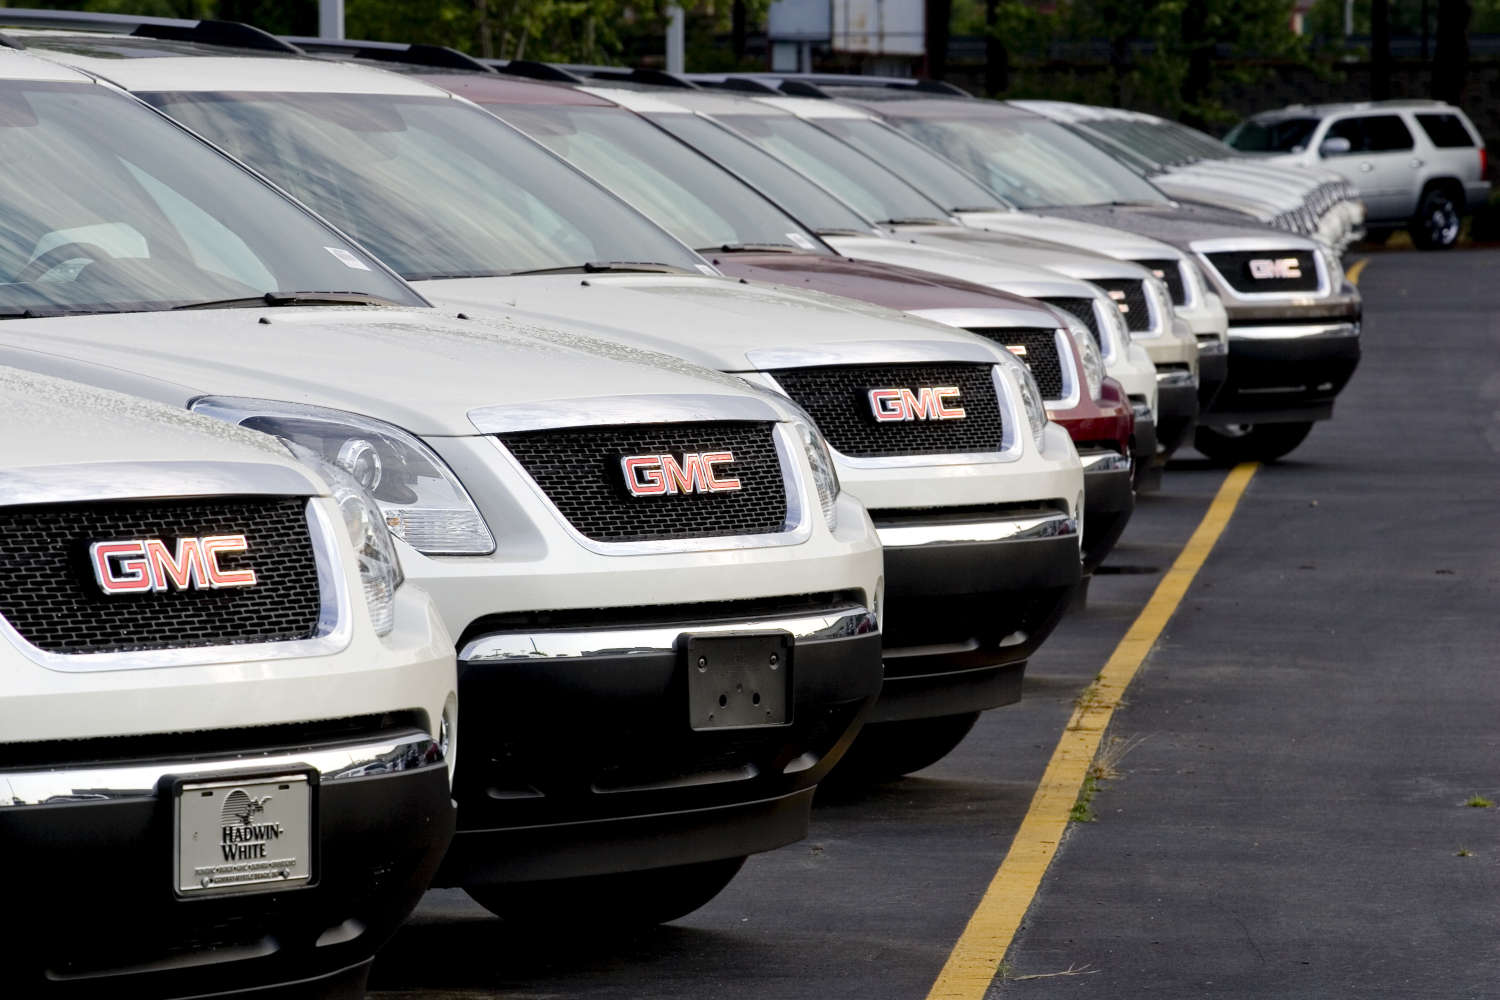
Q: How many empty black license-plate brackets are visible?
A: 1